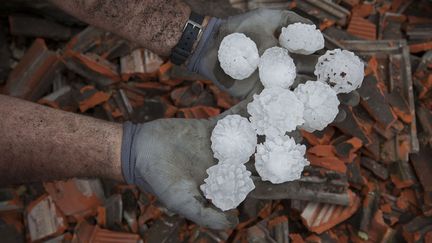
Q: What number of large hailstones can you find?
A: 9